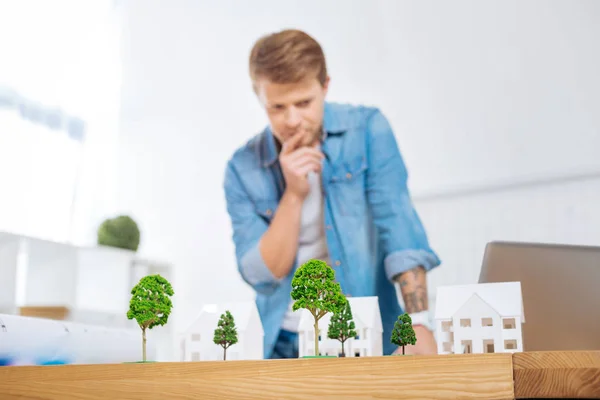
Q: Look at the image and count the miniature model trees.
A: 5